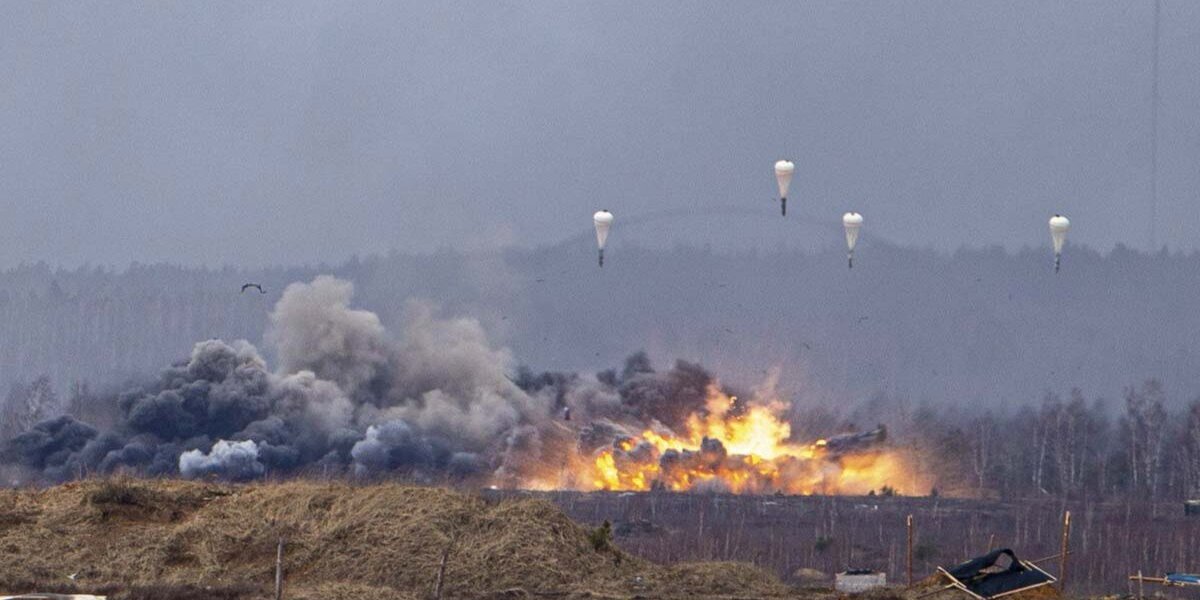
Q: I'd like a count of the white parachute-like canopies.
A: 4